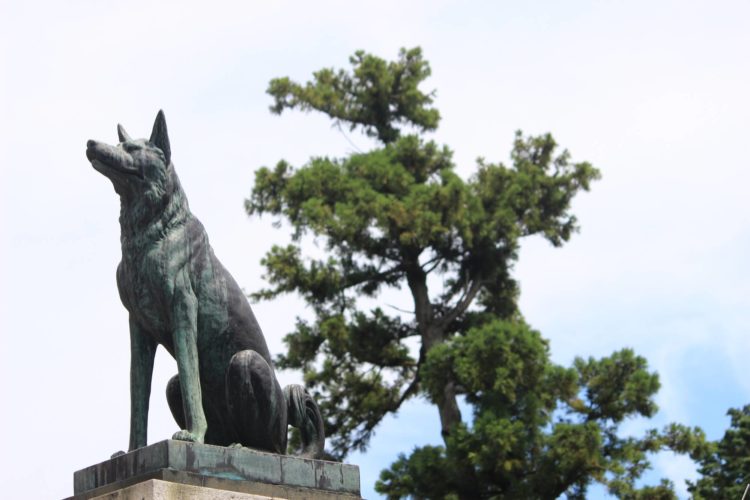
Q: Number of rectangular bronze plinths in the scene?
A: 1